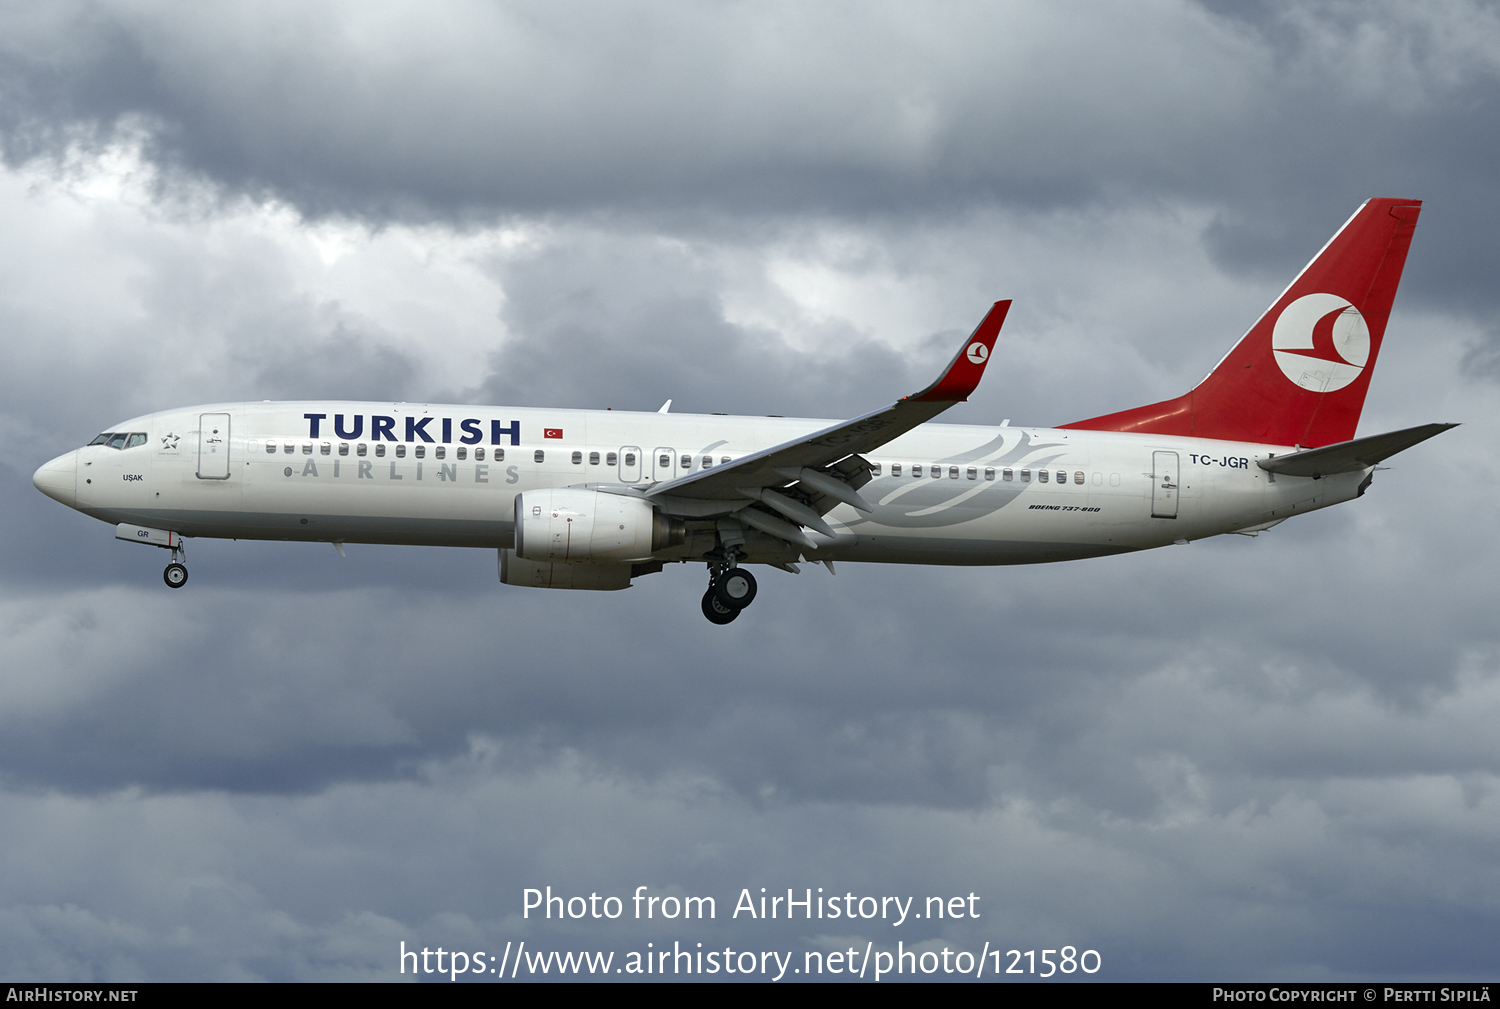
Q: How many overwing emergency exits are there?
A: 2